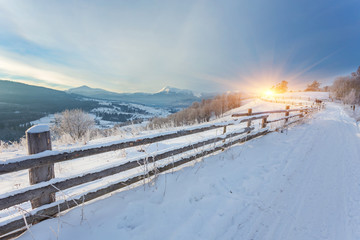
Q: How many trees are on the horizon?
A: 2